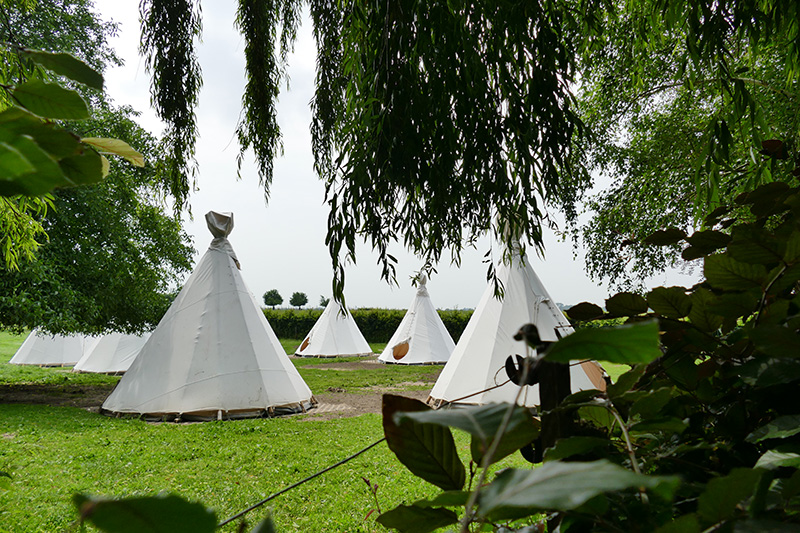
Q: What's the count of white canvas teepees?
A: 6